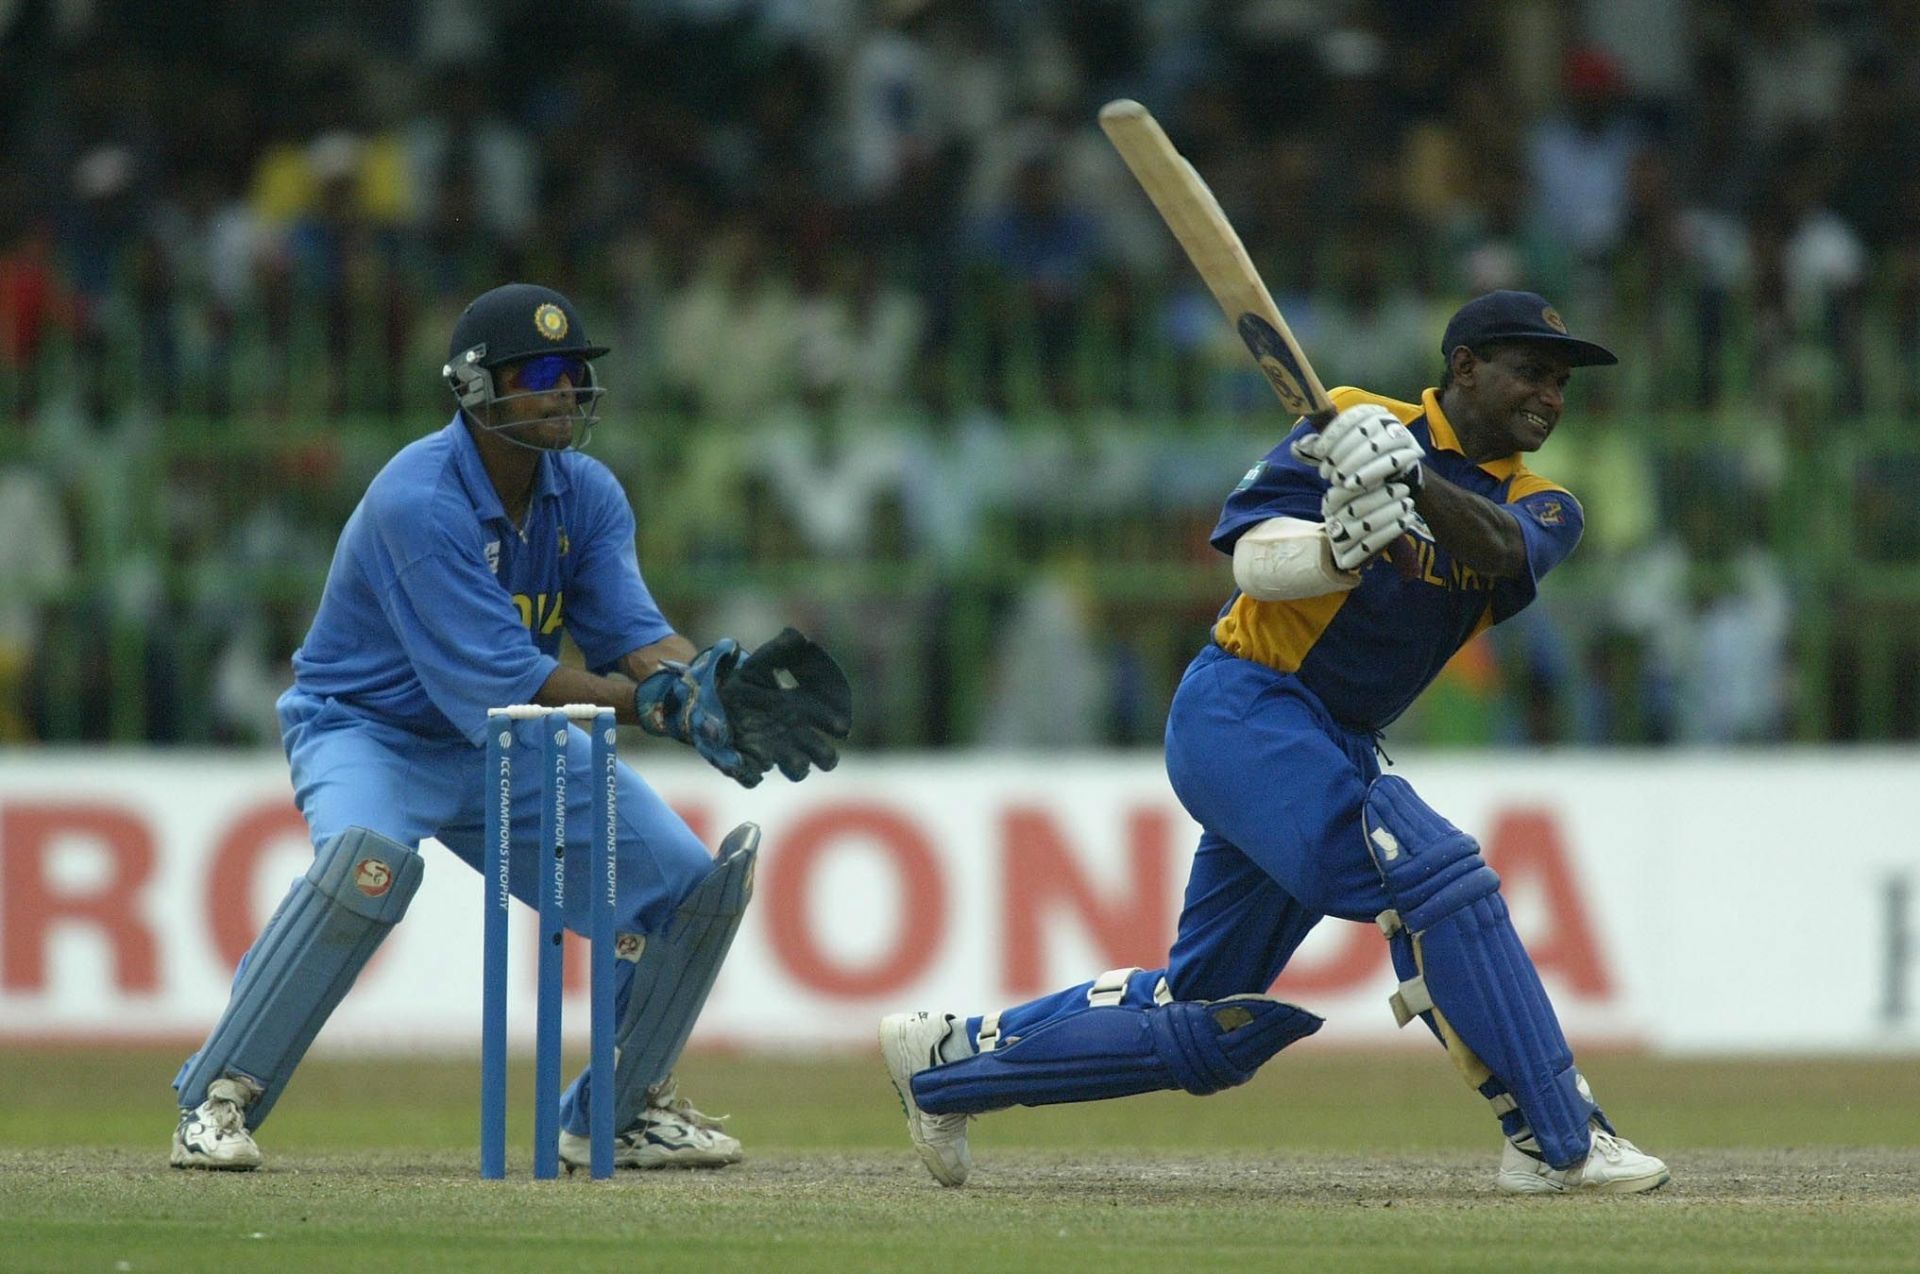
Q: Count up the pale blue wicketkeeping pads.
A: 2